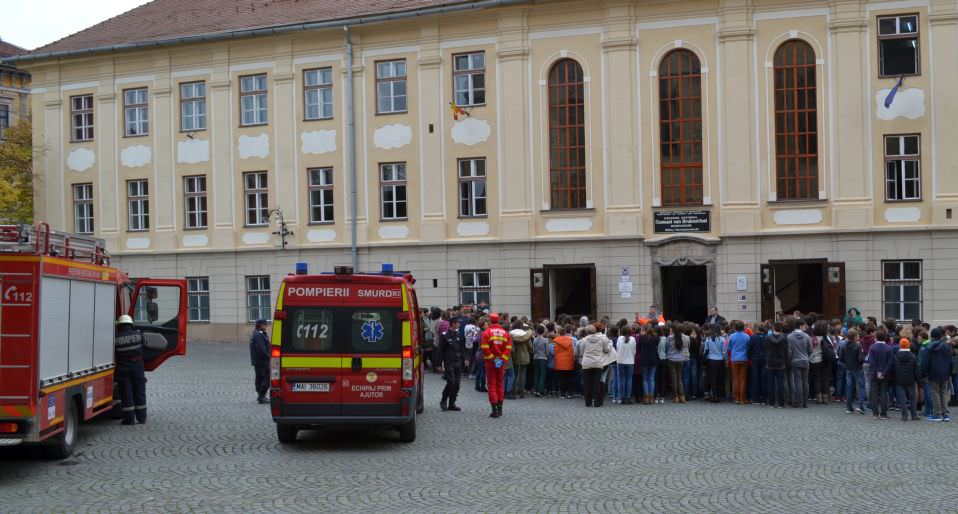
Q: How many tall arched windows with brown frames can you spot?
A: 3